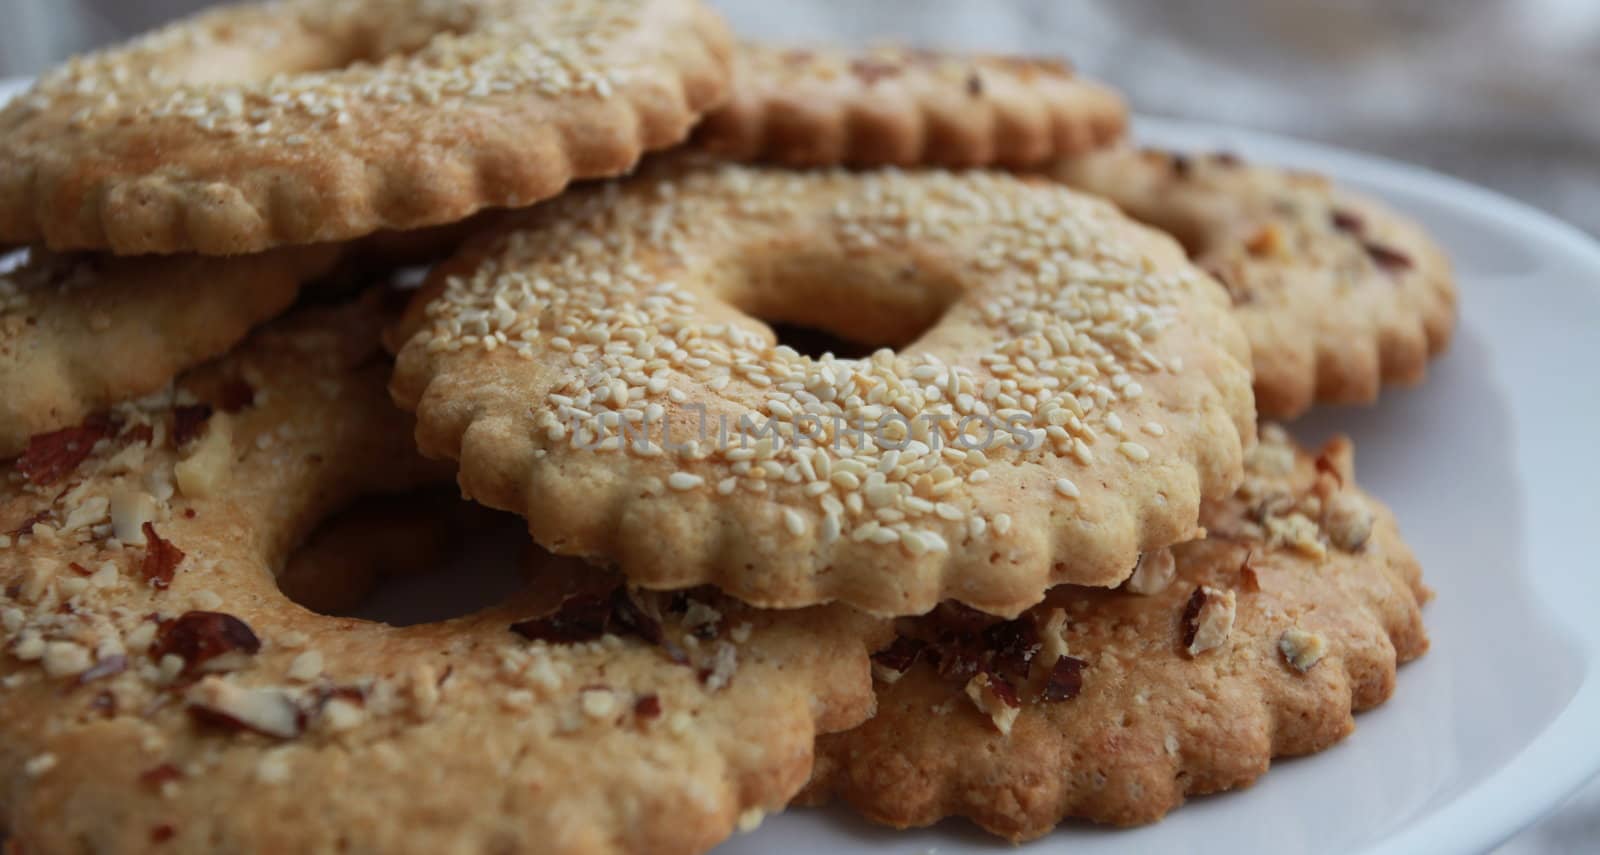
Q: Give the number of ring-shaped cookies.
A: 7